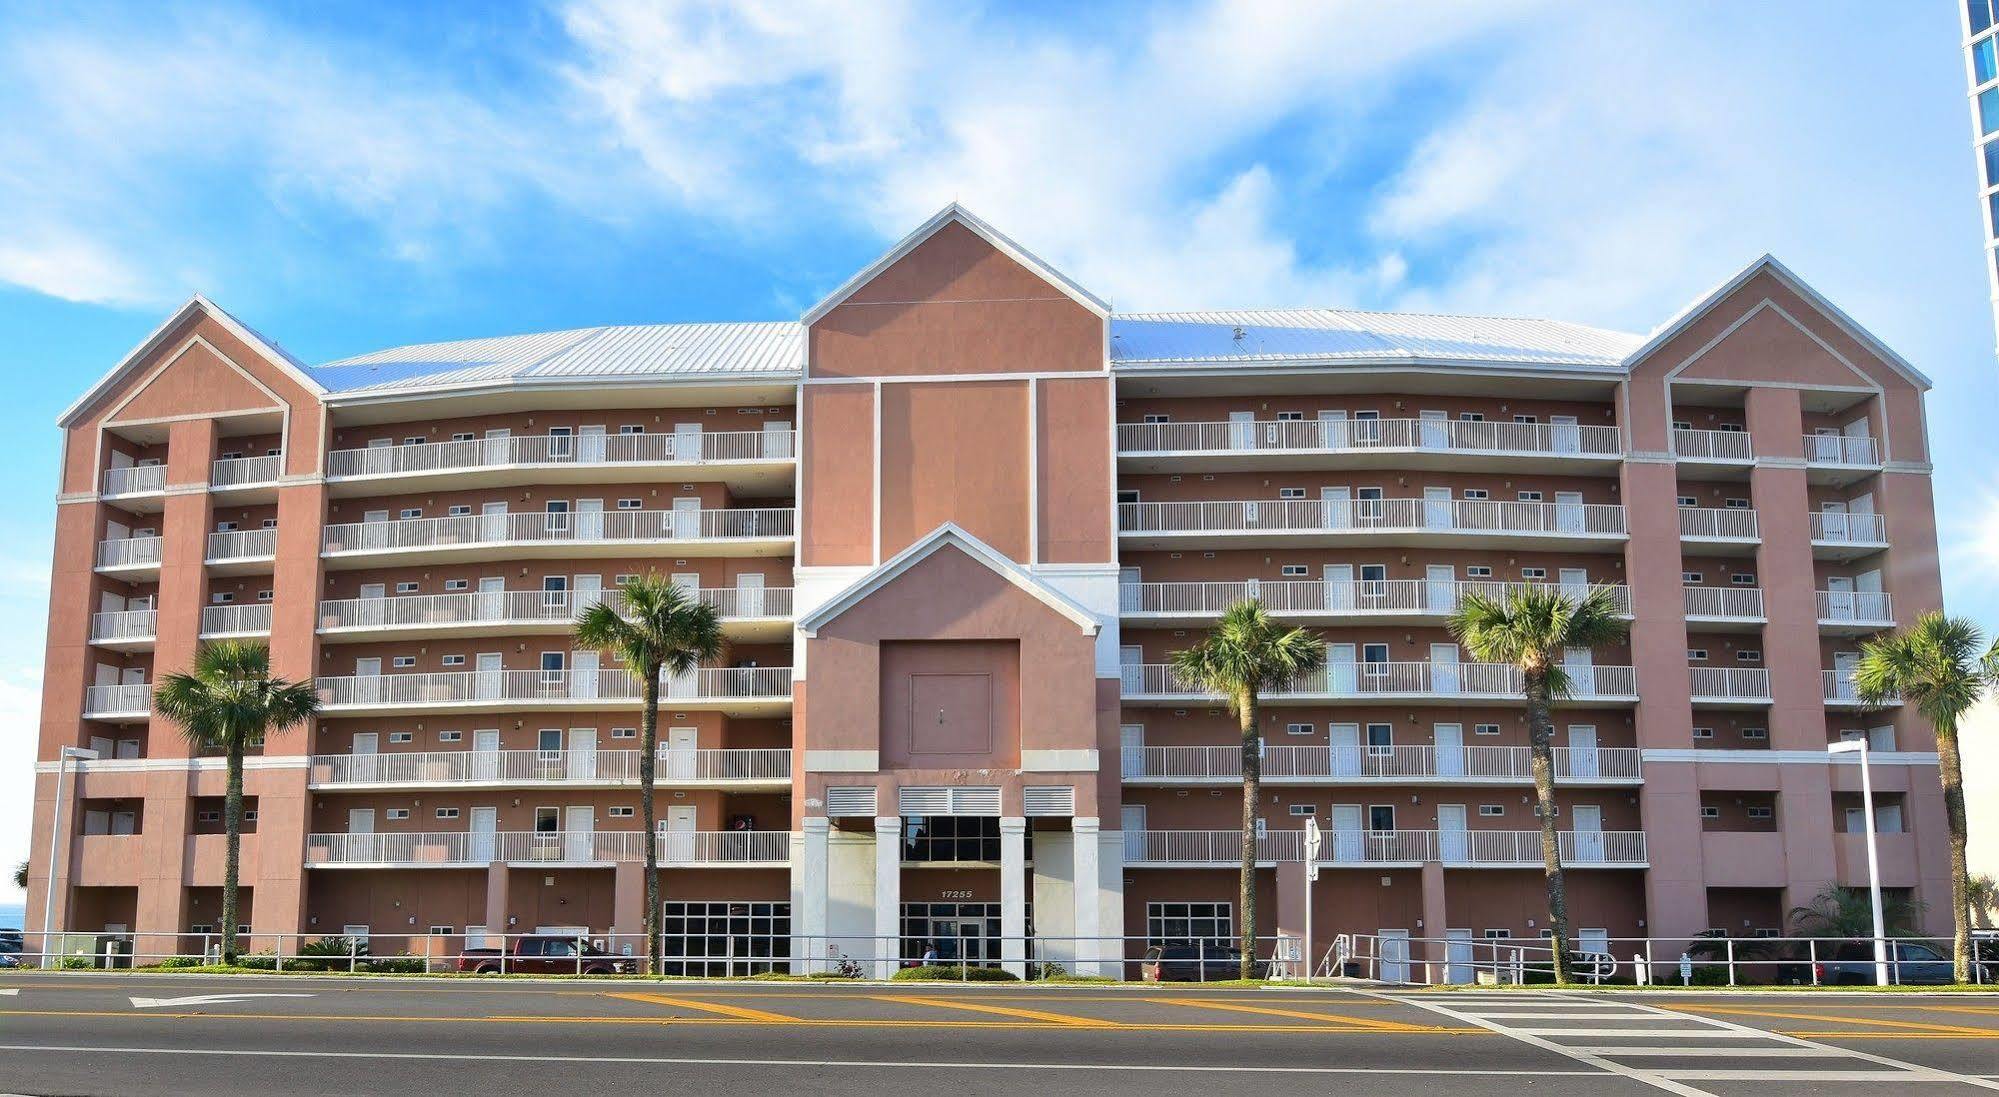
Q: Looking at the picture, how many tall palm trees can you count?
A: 5